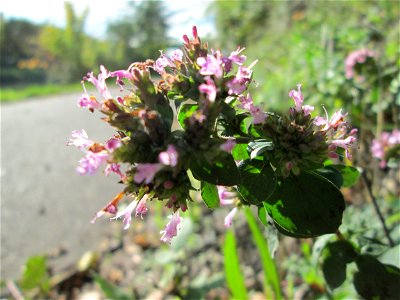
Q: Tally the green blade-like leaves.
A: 2